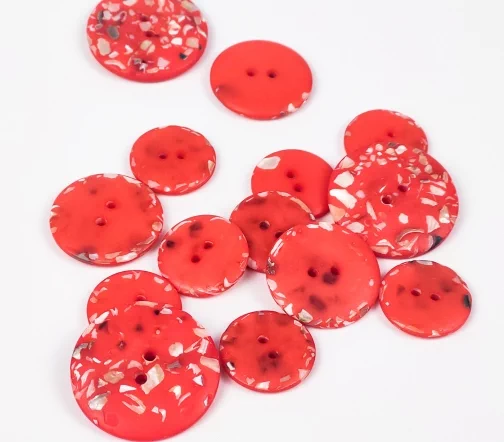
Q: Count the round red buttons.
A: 14